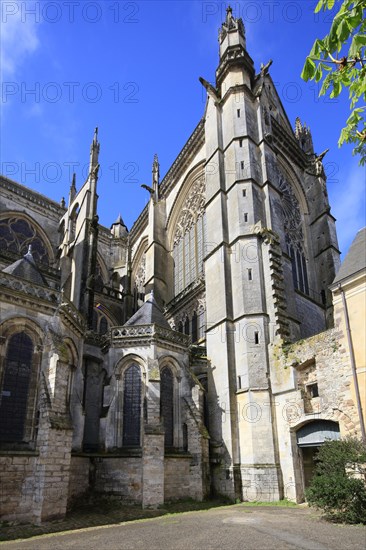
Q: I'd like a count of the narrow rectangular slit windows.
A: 8